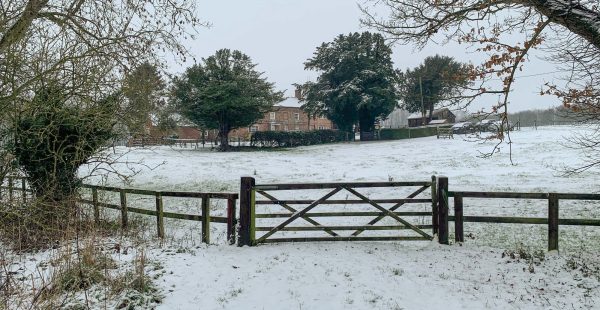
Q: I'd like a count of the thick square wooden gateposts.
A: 2